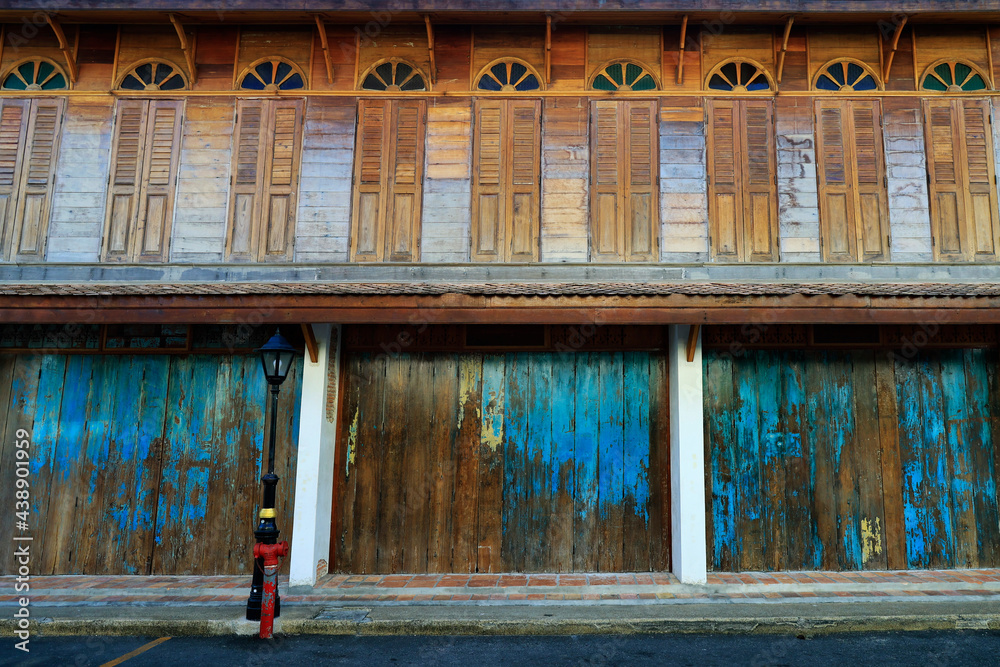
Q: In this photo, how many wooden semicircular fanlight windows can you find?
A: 9